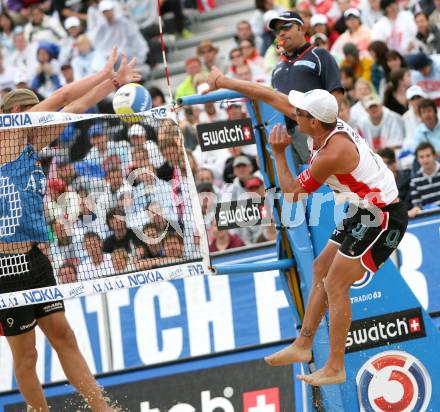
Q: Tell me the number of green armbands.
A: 0